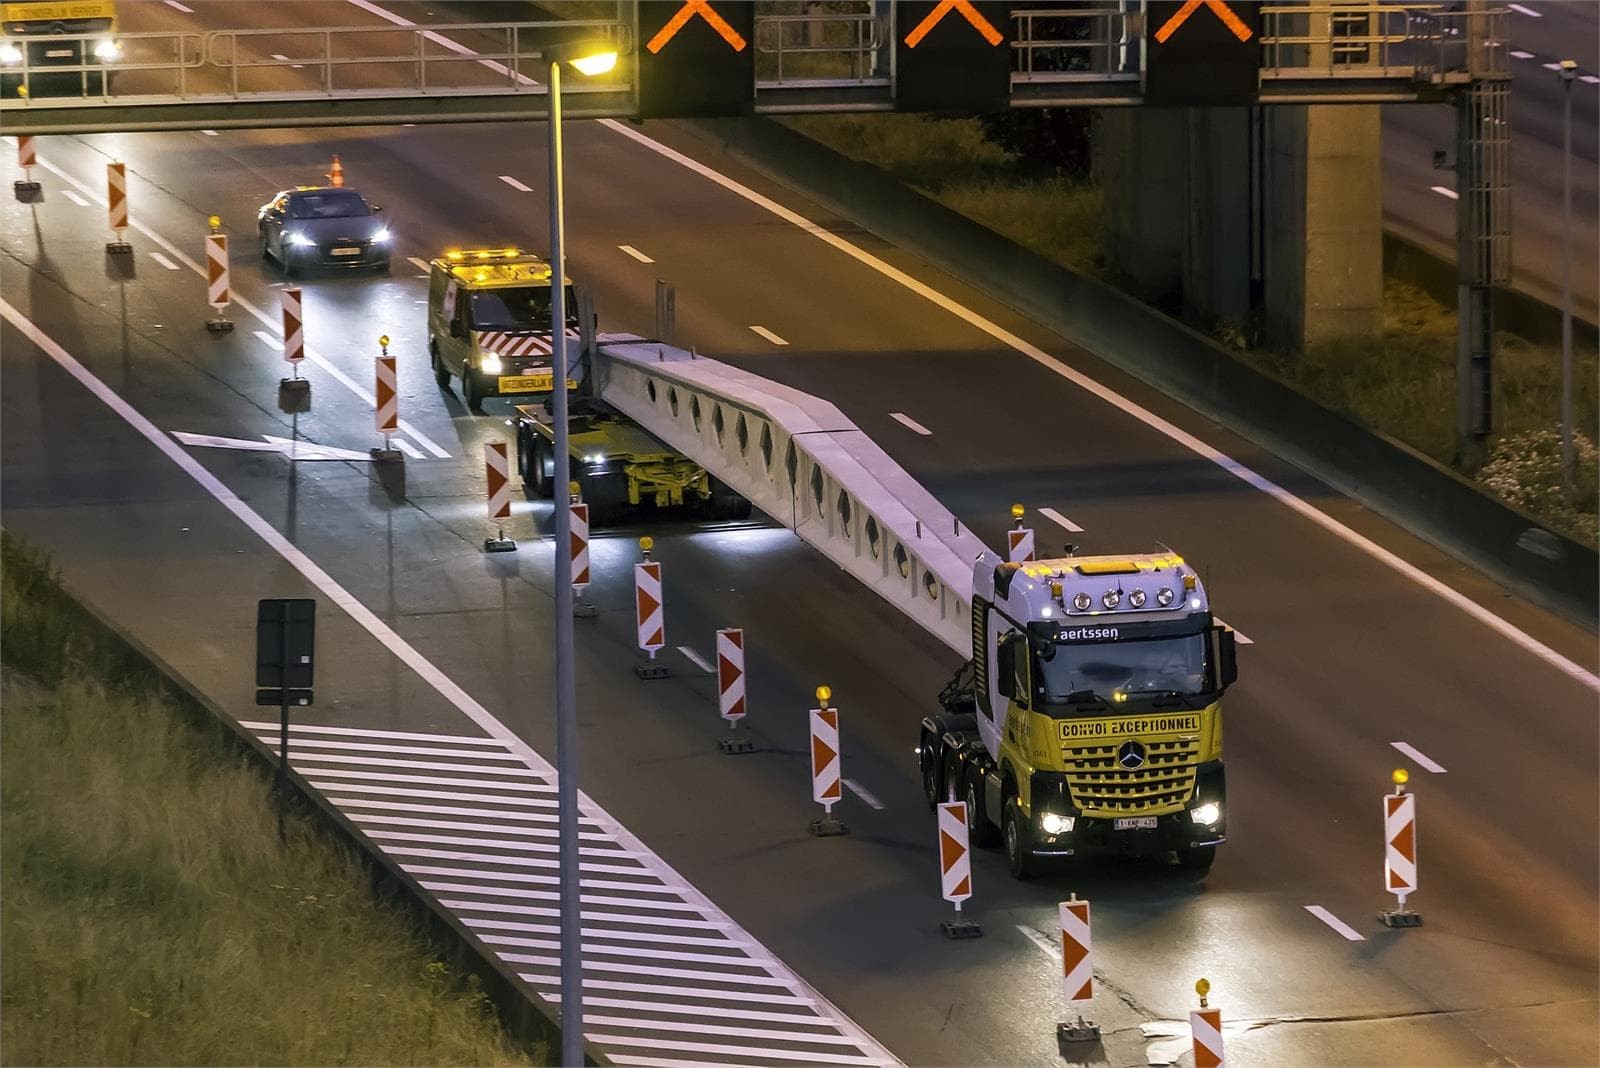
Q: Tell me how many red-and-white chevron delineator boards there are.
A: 15